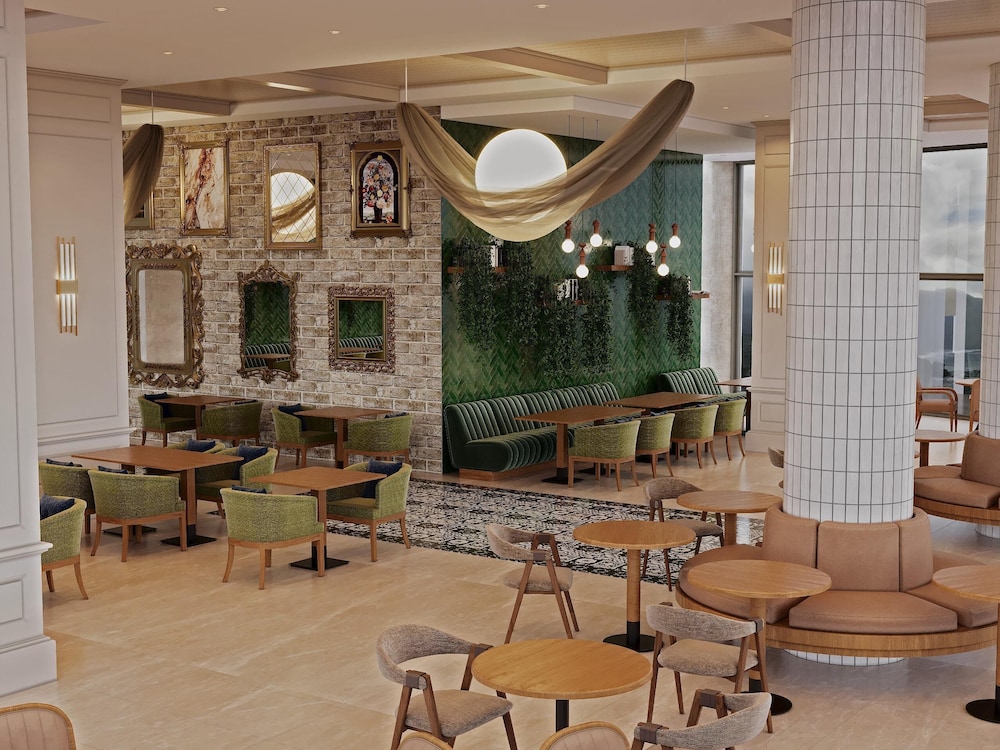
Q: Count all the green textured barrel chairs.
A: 15